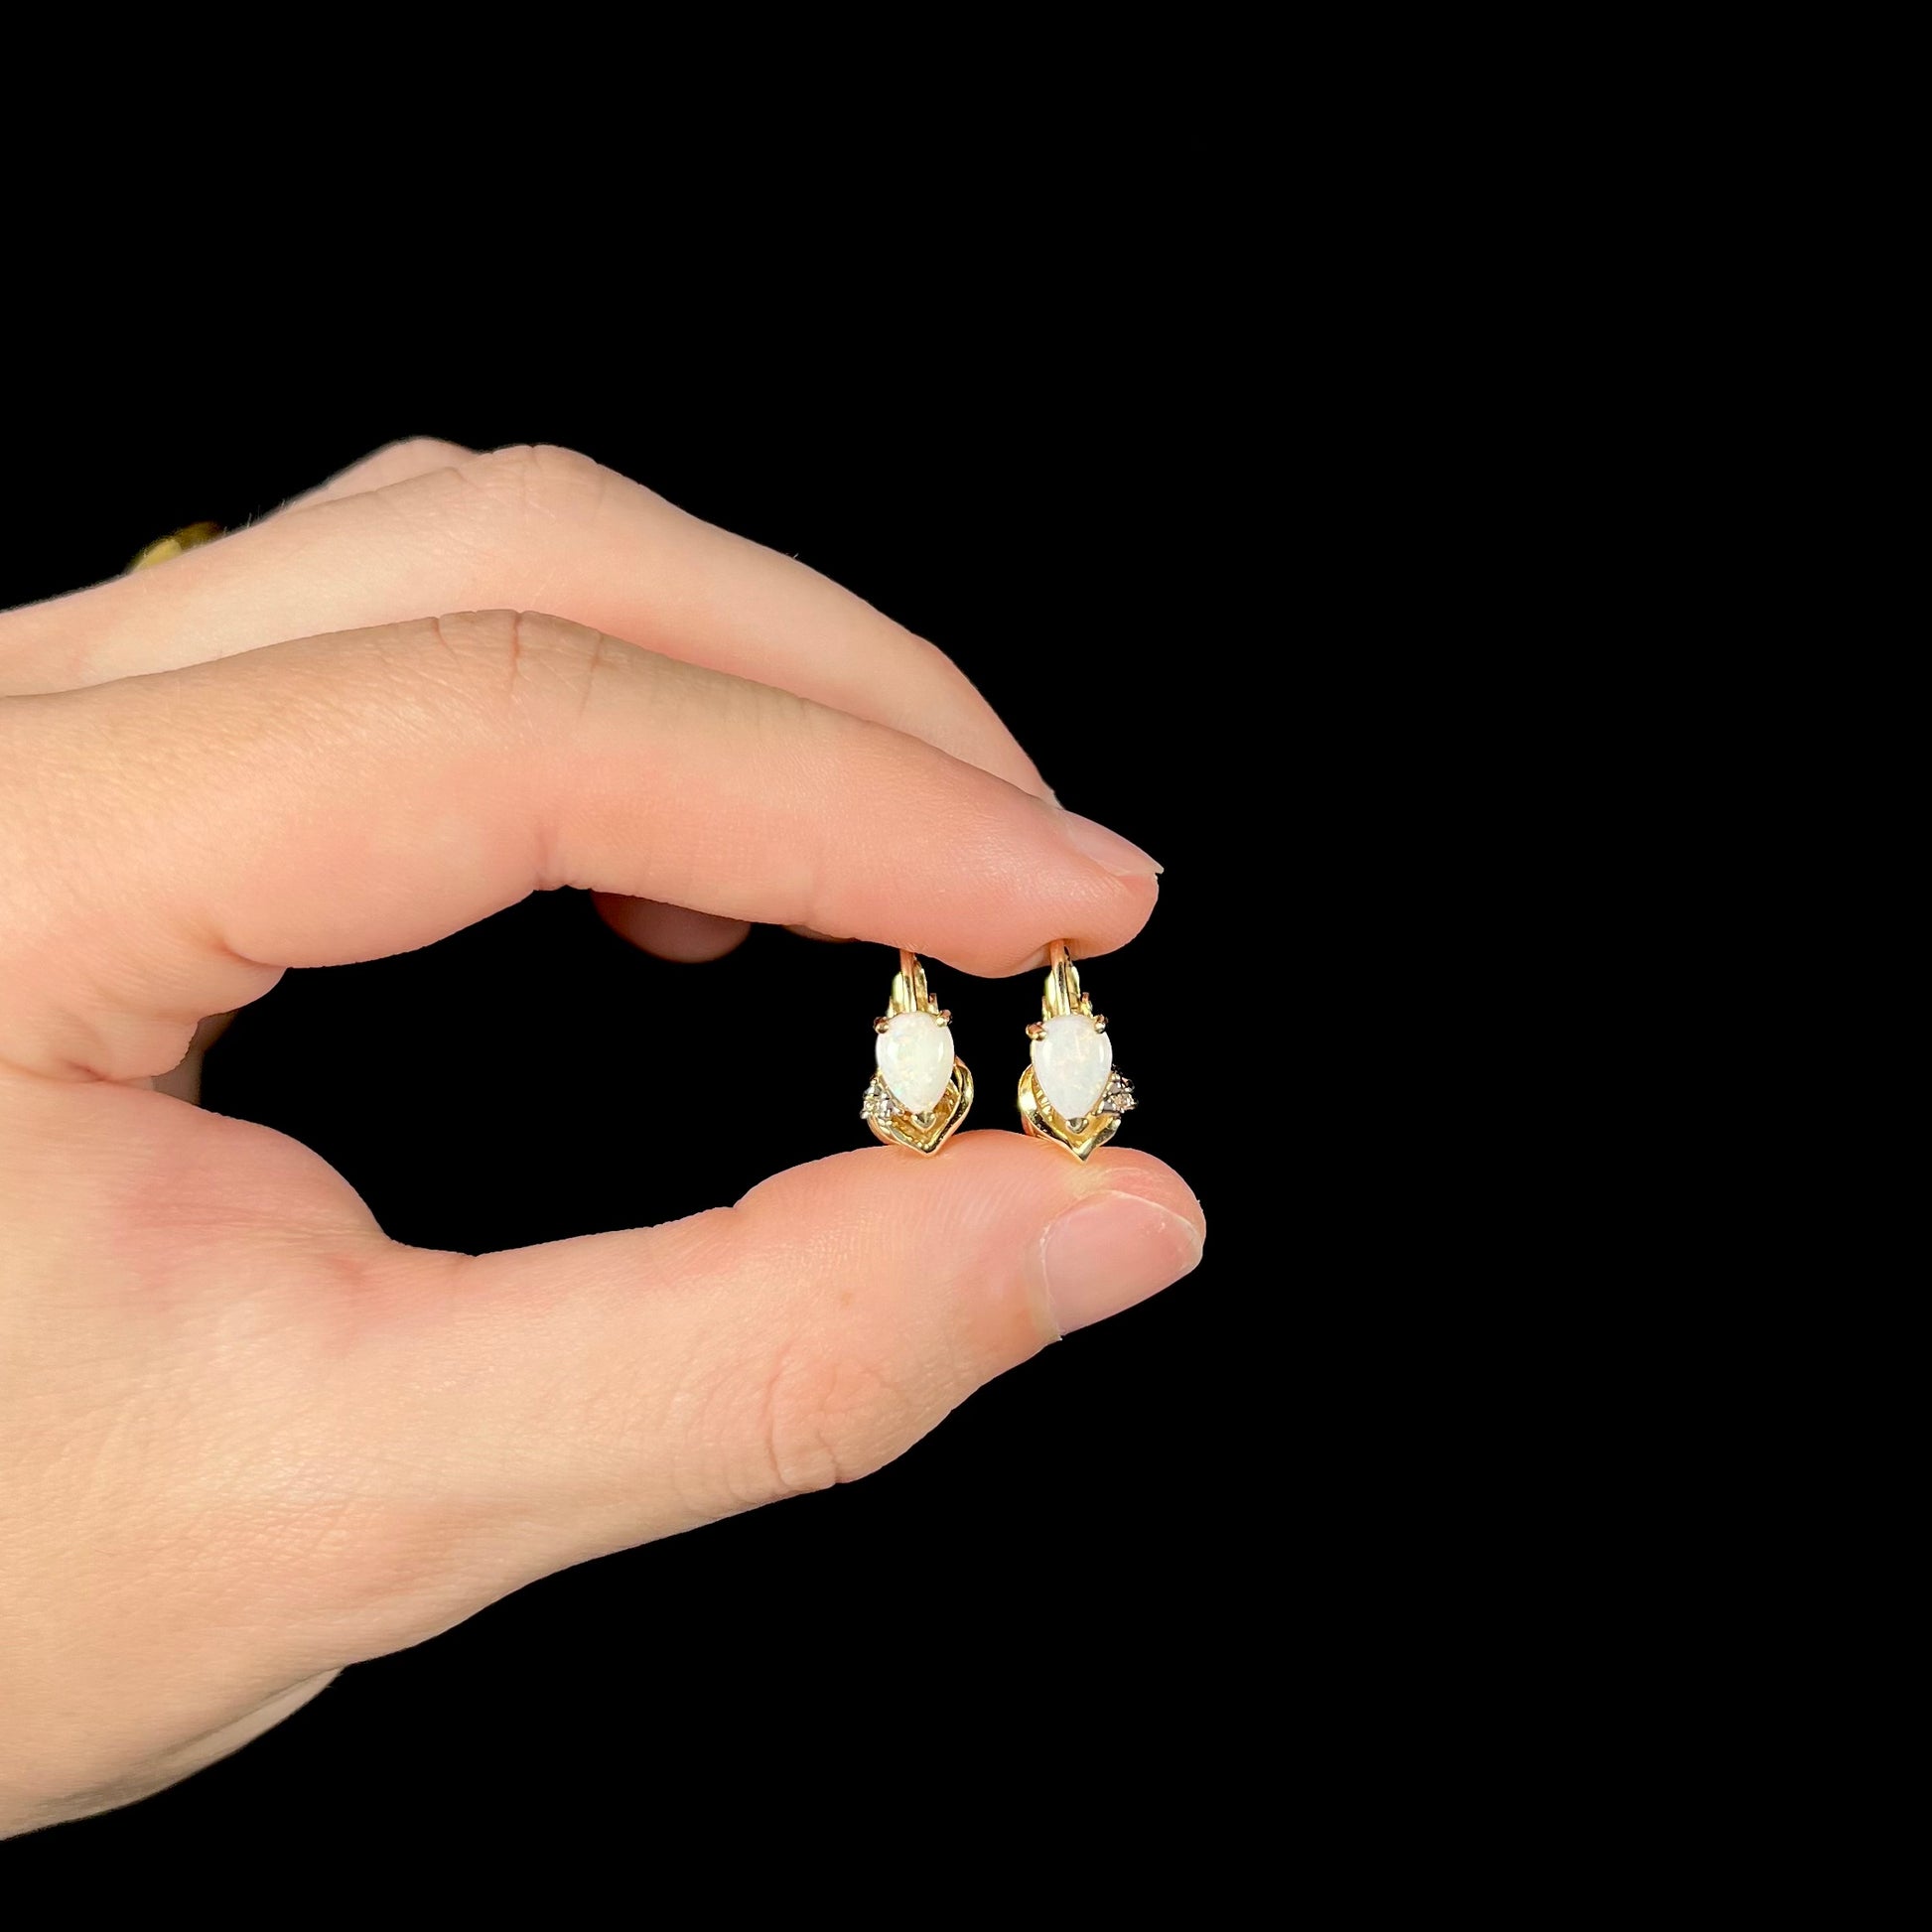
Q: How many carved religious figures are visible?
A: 0